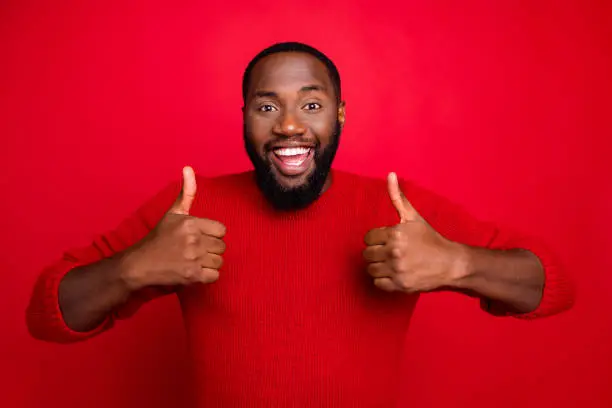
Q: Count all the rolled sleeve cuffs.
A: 2